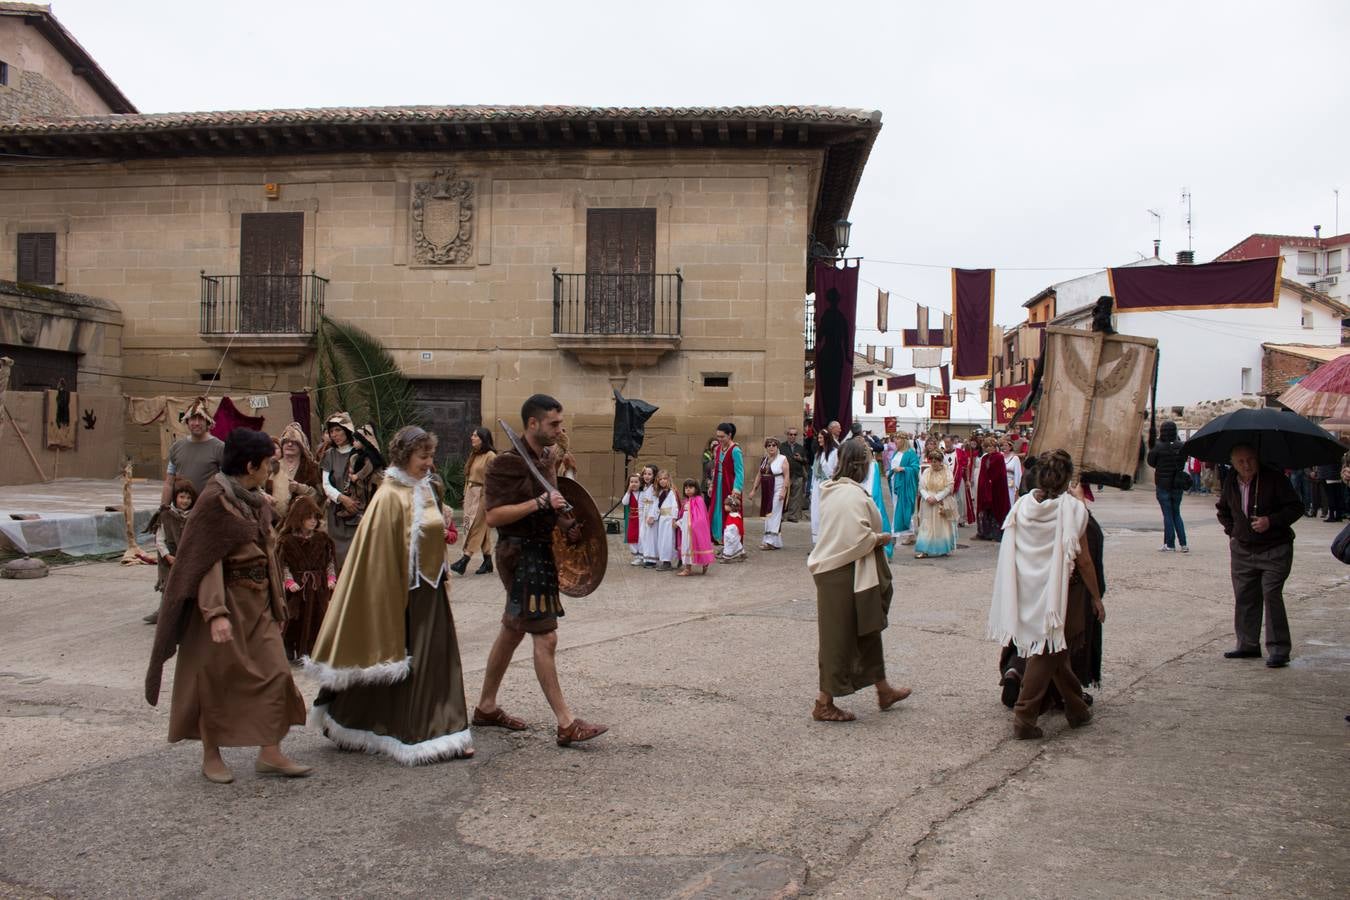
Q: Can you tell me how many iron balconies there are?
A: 2